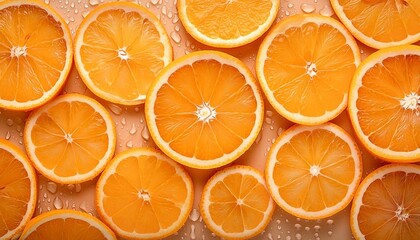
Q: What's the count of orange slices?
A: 14